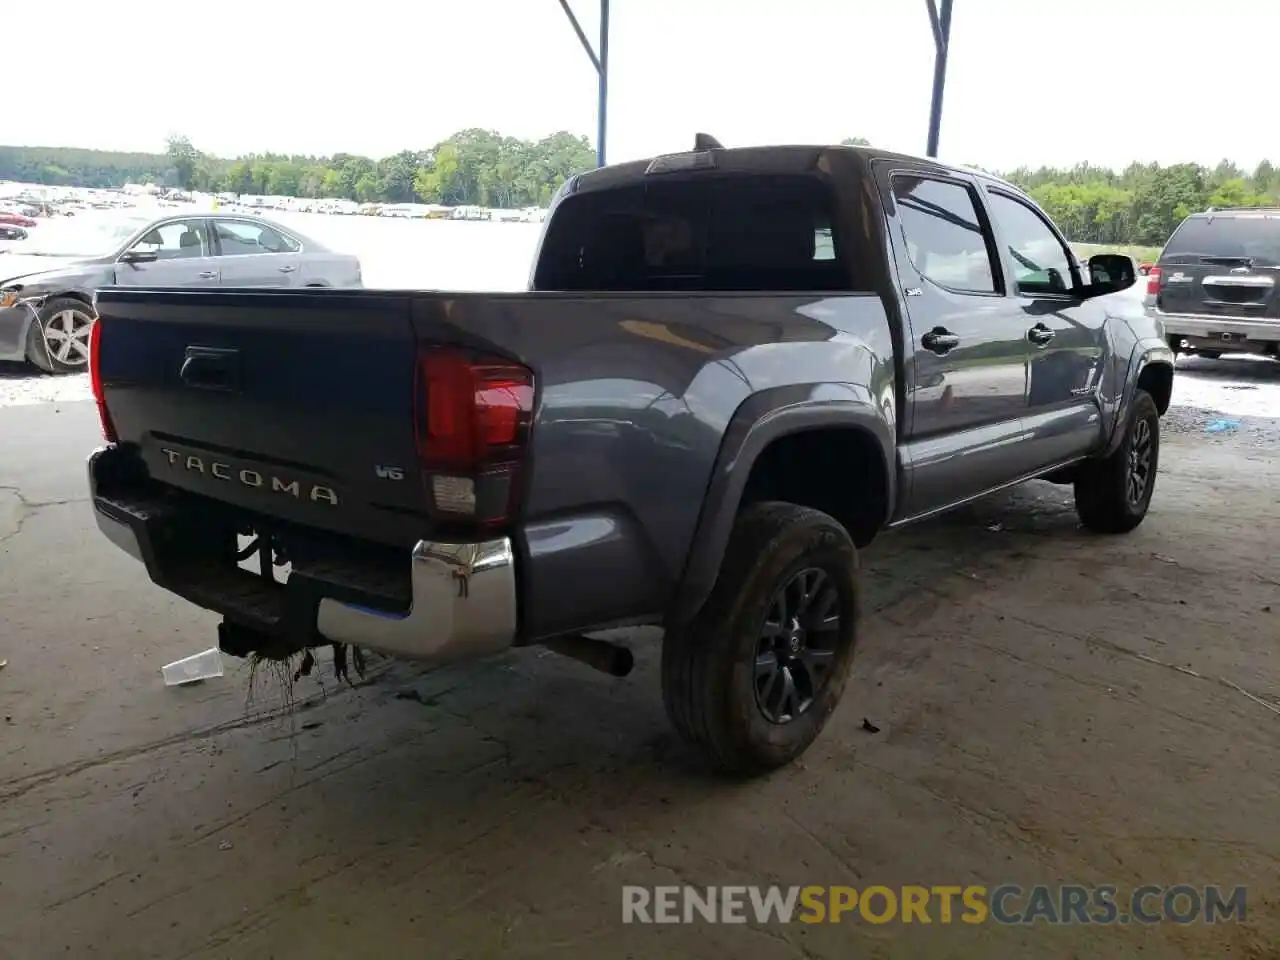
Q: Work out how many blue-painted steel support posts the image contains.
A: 2